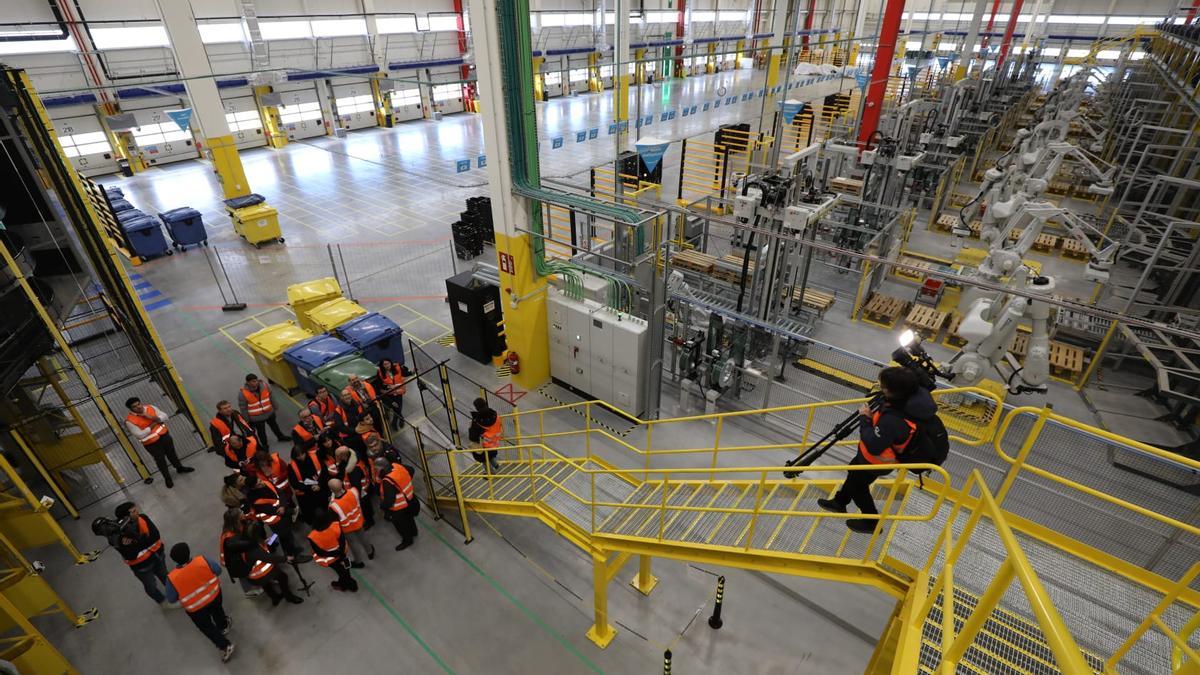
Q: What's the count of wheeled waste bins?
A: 13